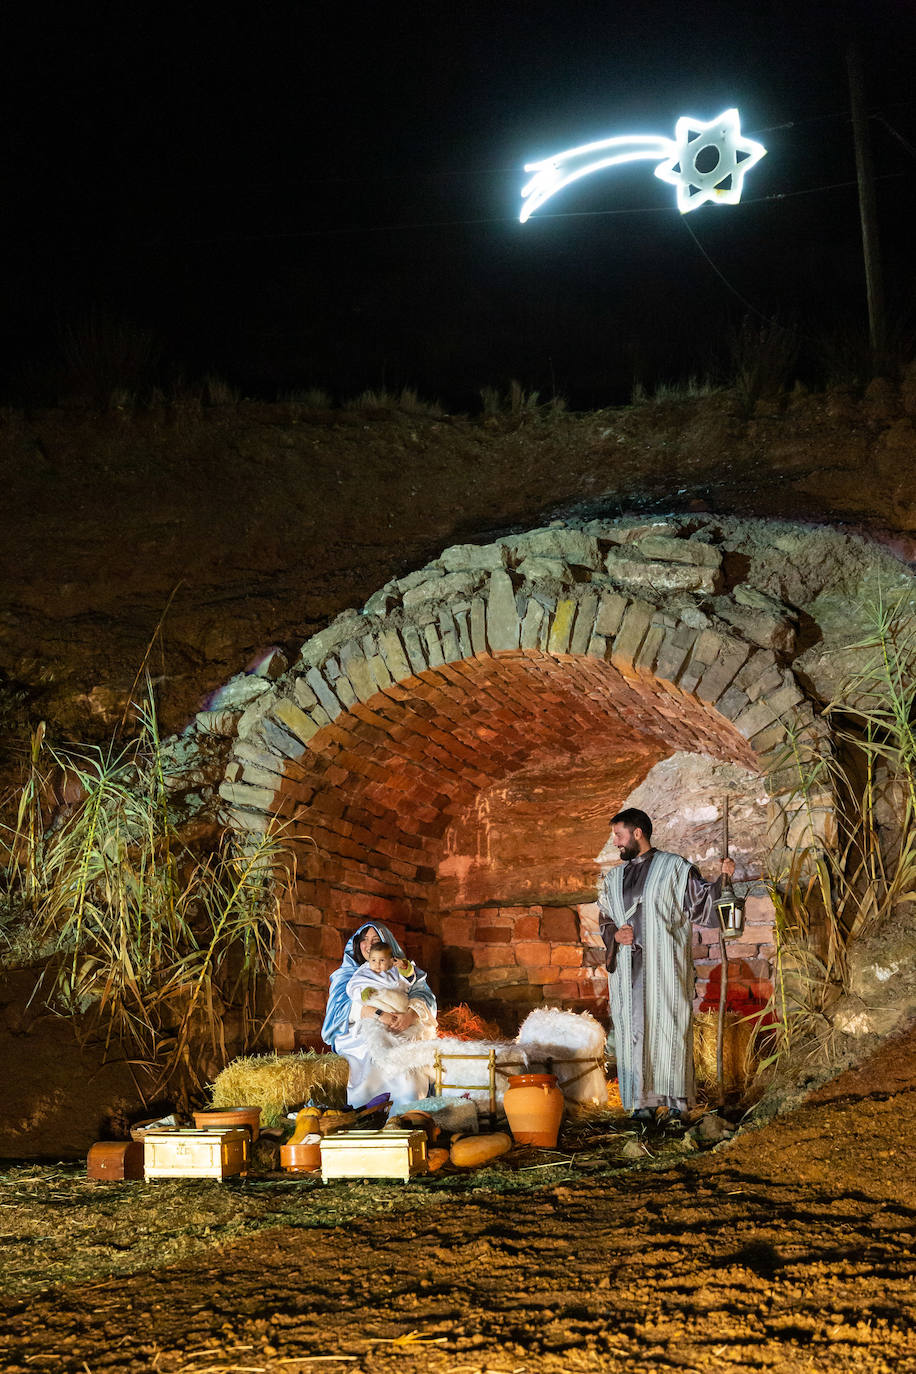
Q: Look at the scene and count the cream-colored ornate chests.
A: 2